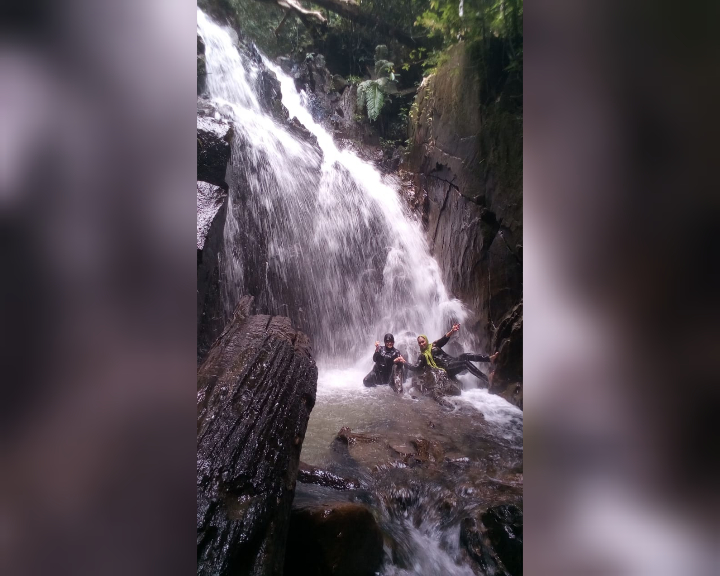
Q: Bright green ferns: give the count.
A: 1